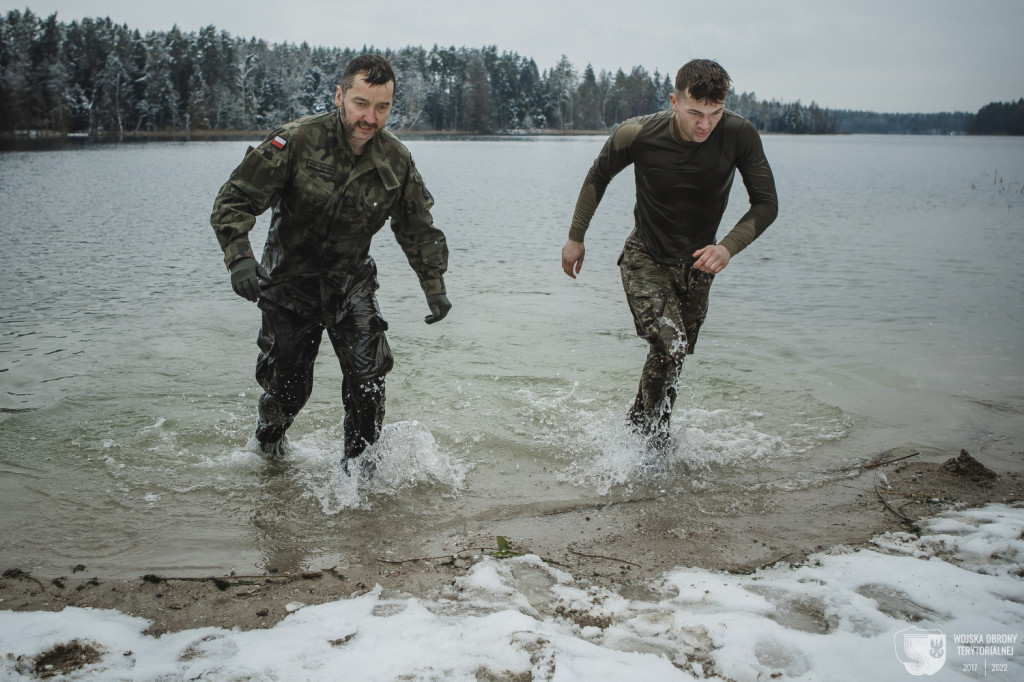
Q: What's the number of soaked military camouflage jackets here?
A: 1